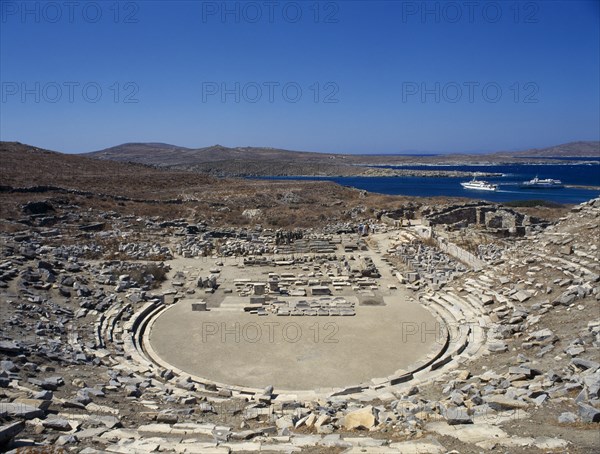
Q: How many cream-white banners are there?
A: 0